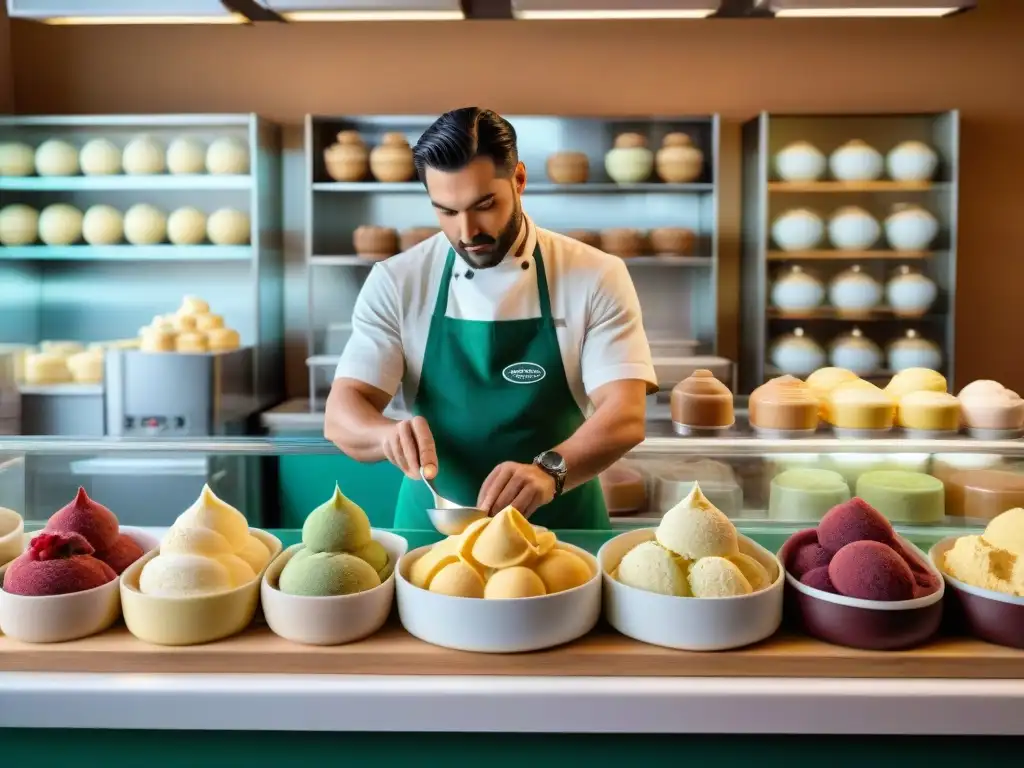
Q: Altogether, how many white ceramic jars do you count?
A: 12